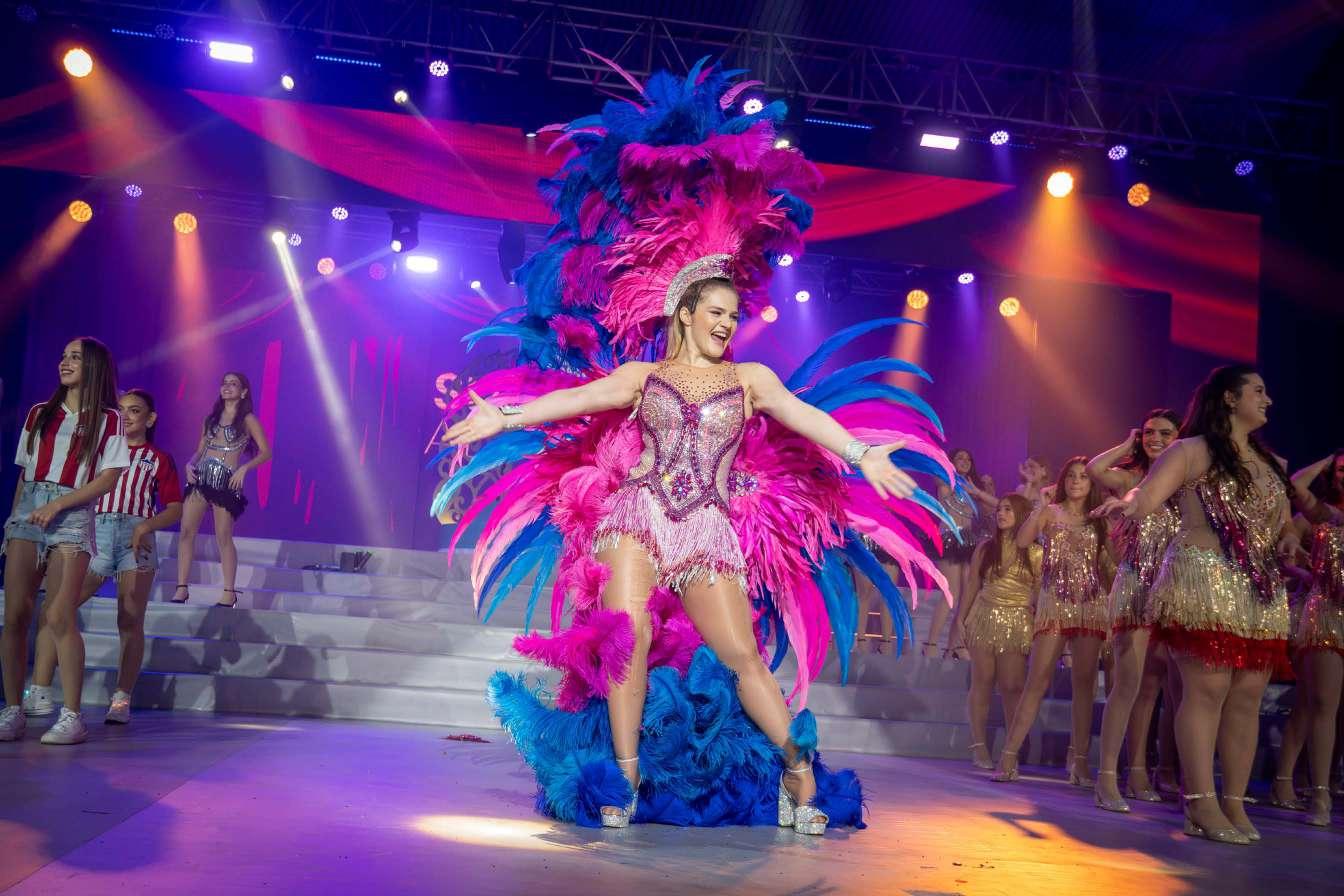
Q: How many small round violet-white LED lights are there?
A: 11